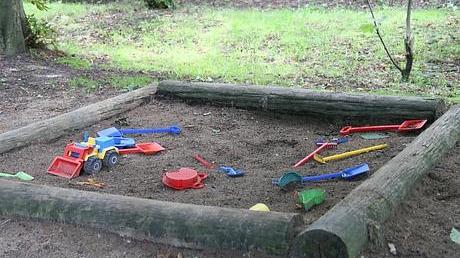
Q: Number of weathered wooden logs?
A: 4